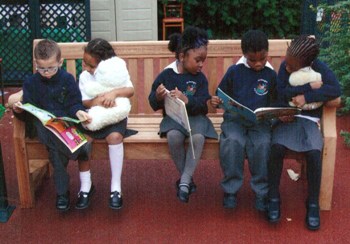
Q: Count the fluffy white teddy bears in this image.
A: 2